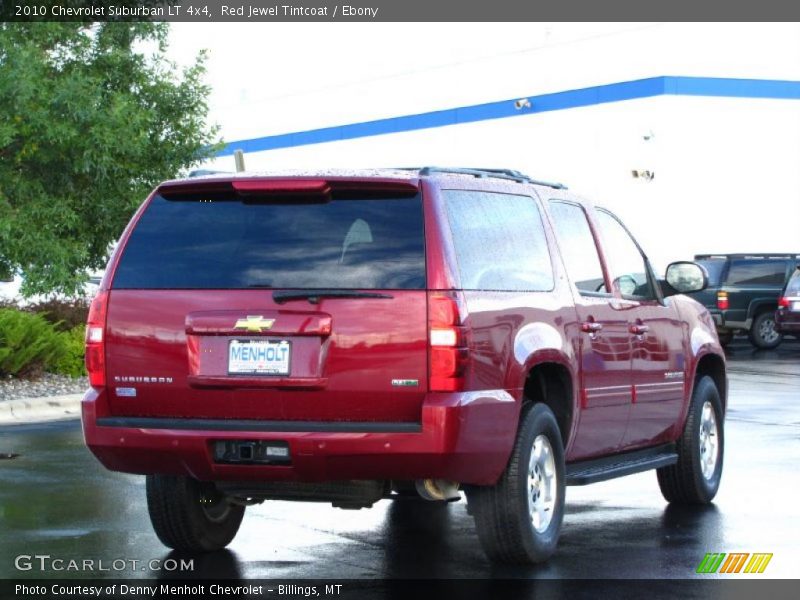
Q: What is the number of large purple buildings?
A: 0